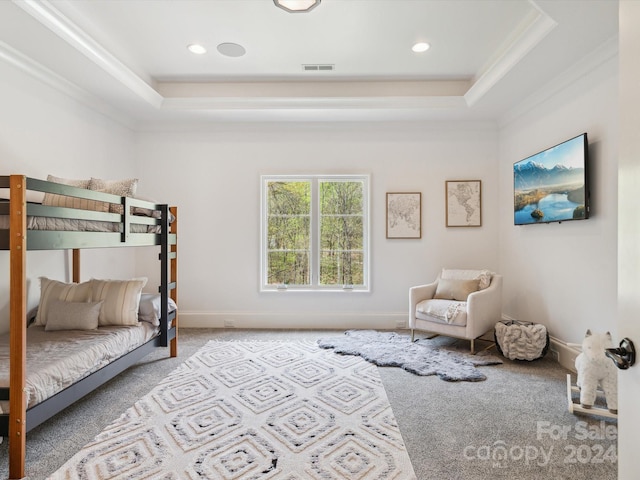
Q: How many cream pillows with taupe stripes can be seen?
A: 2